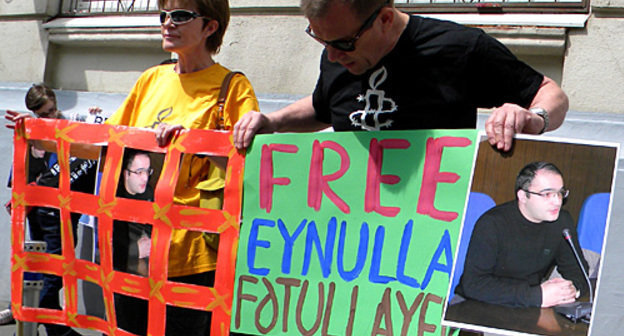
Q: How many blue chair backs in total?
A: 2